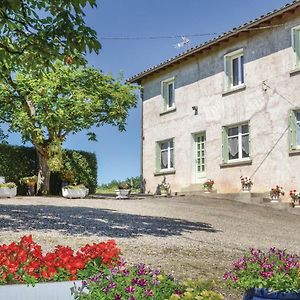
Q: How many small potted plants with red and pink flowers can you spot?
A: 4